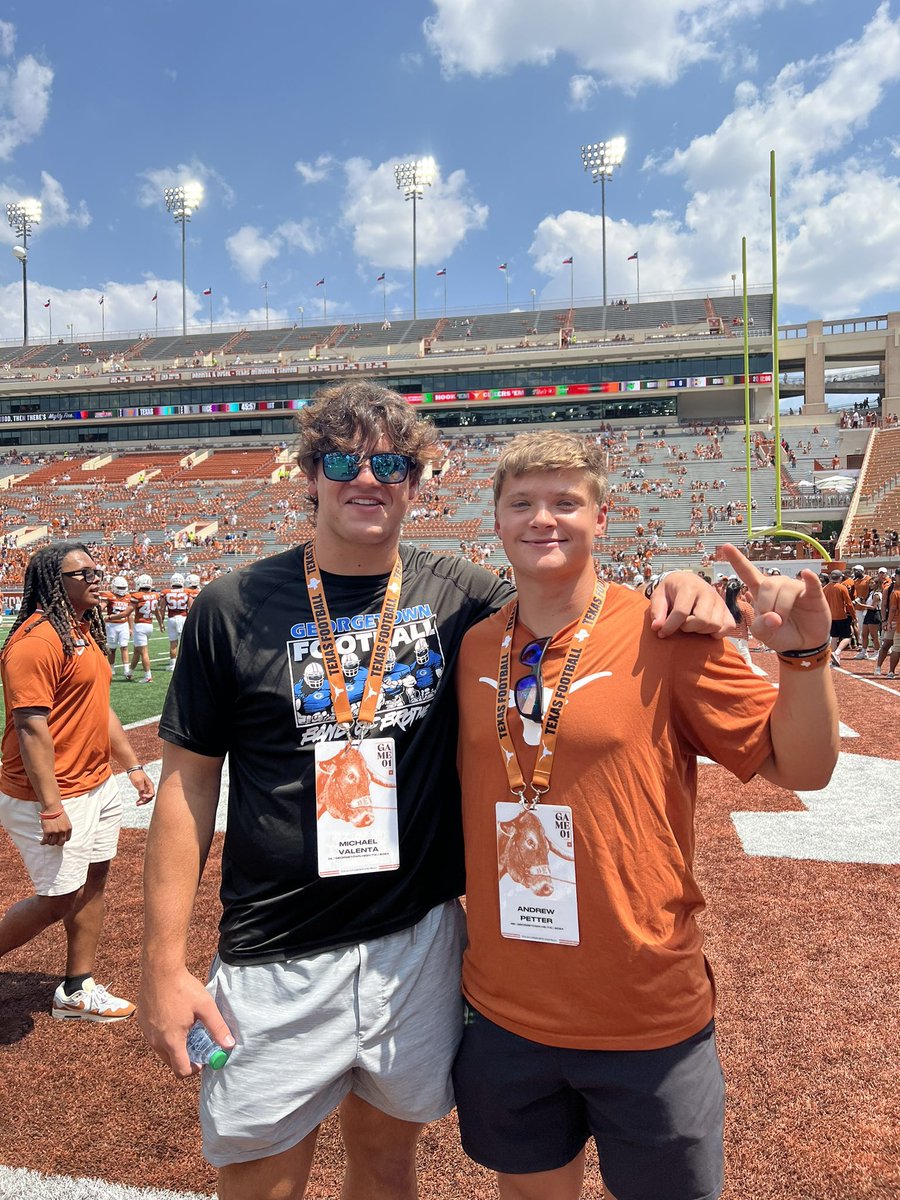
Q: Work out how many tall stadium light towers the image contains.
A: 4